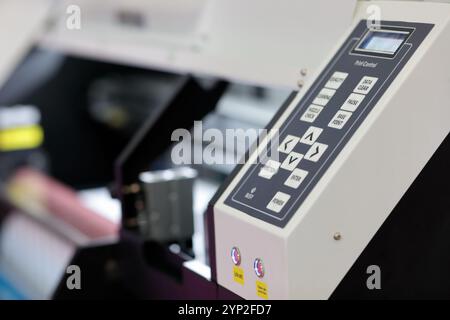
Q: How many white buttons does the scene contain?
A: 13